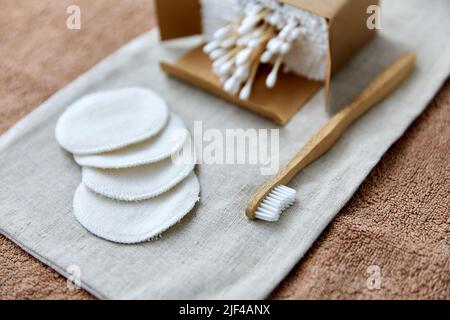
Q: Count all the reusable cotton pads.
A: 4